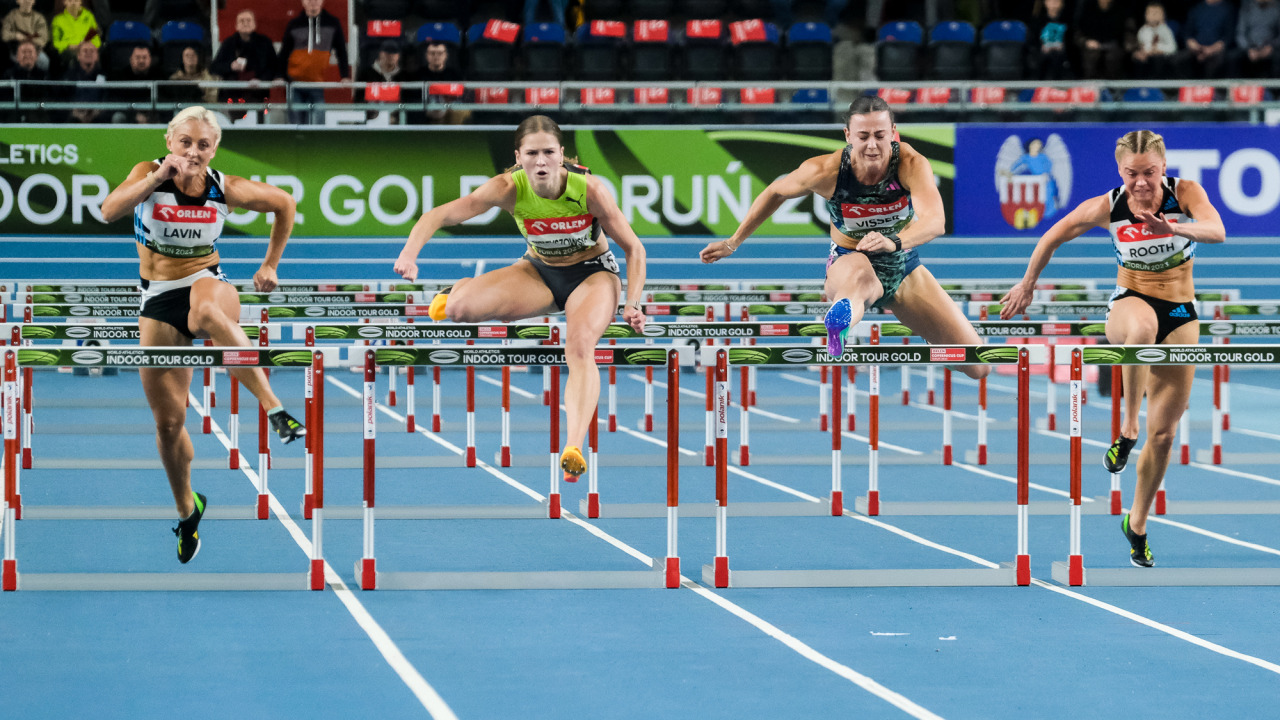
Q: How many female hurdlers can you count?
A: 4